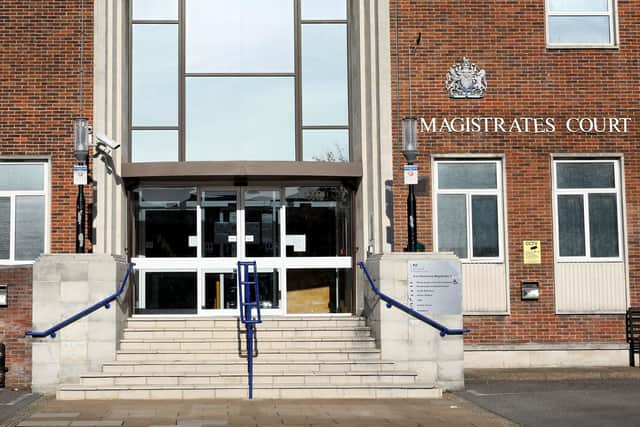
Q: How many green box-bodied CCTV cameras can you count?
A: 0